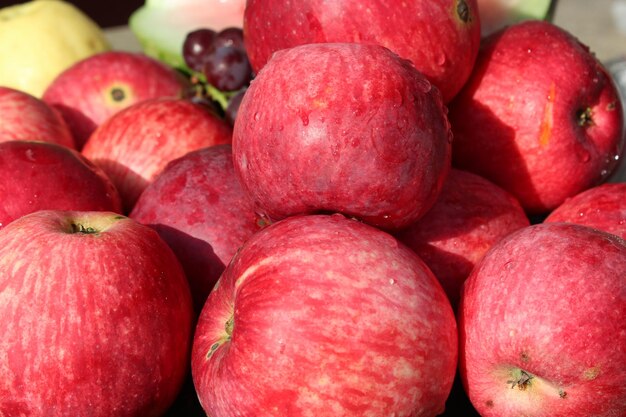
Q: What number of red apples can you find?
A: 13